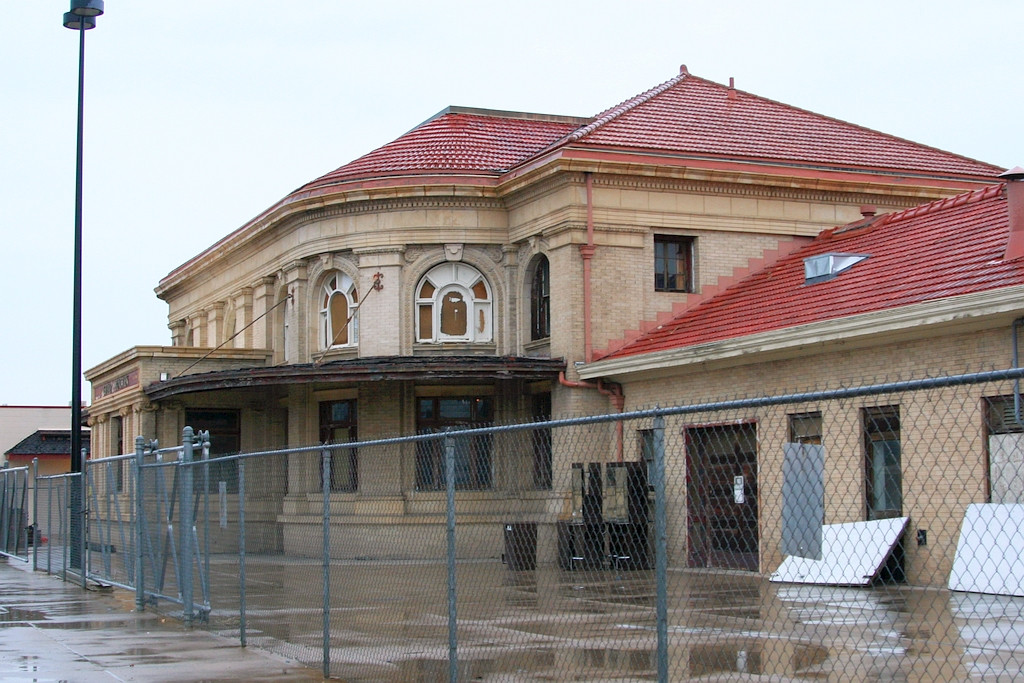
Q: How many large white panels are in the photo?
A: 2